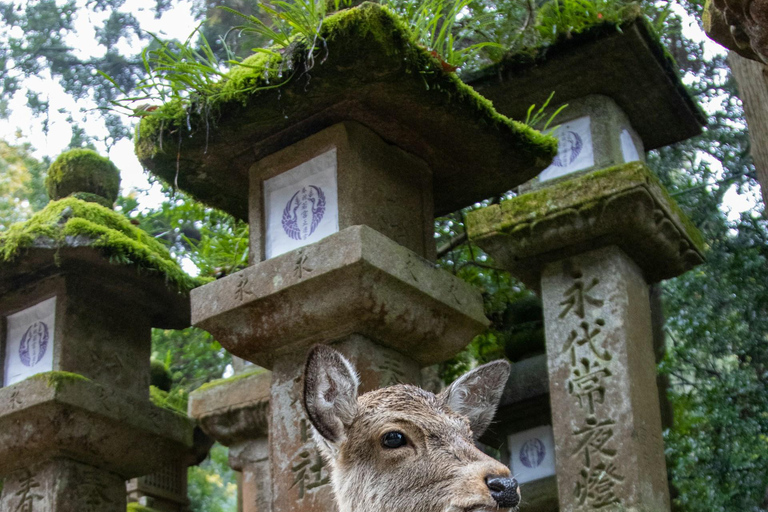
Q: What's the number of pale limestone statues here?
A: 0